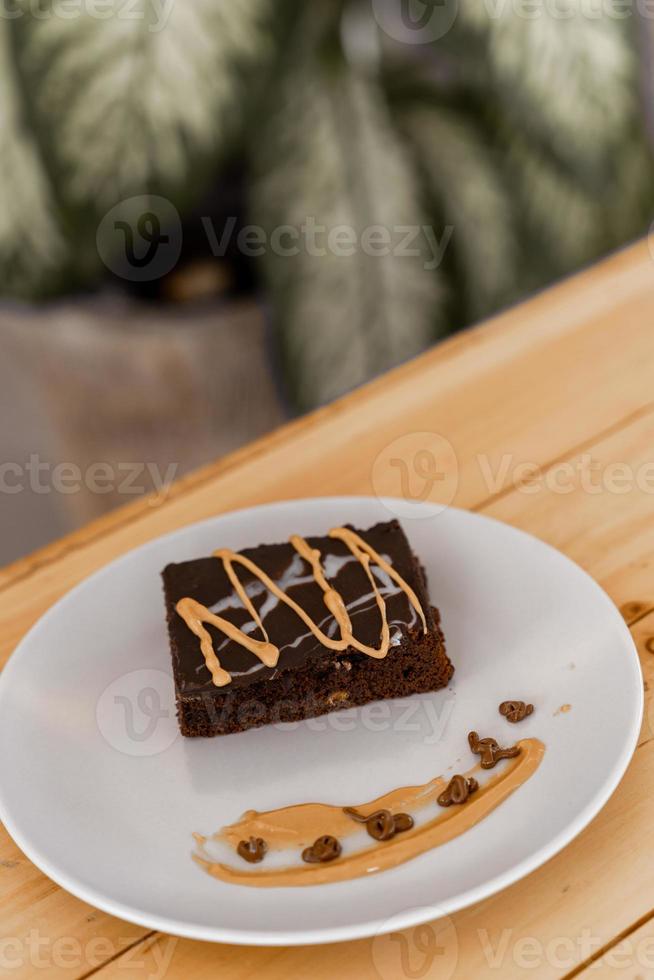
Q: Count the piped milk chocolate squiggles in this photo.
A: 6